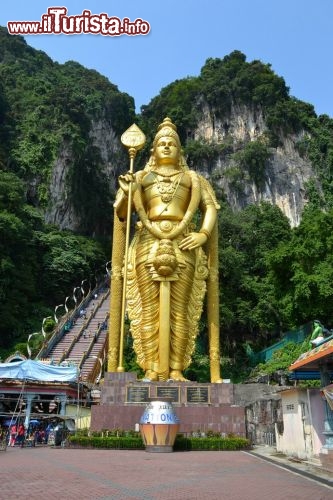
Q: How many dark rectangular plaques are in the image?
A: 3